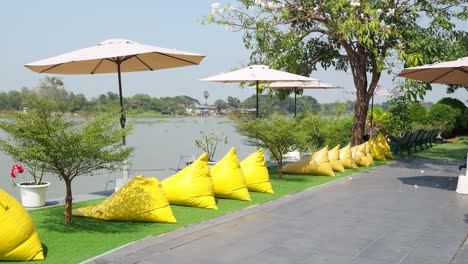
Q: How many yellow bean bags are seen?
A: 12